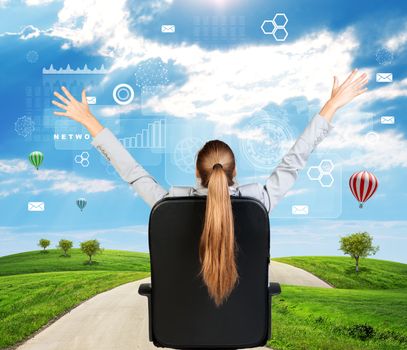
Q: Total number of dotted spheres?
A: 4